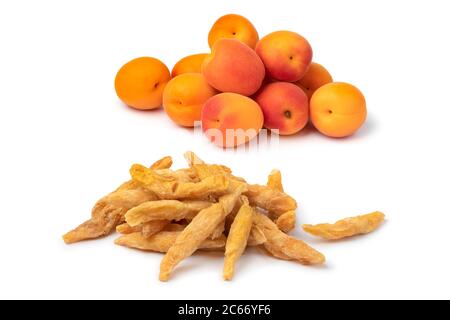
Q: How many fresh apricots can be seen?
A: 10